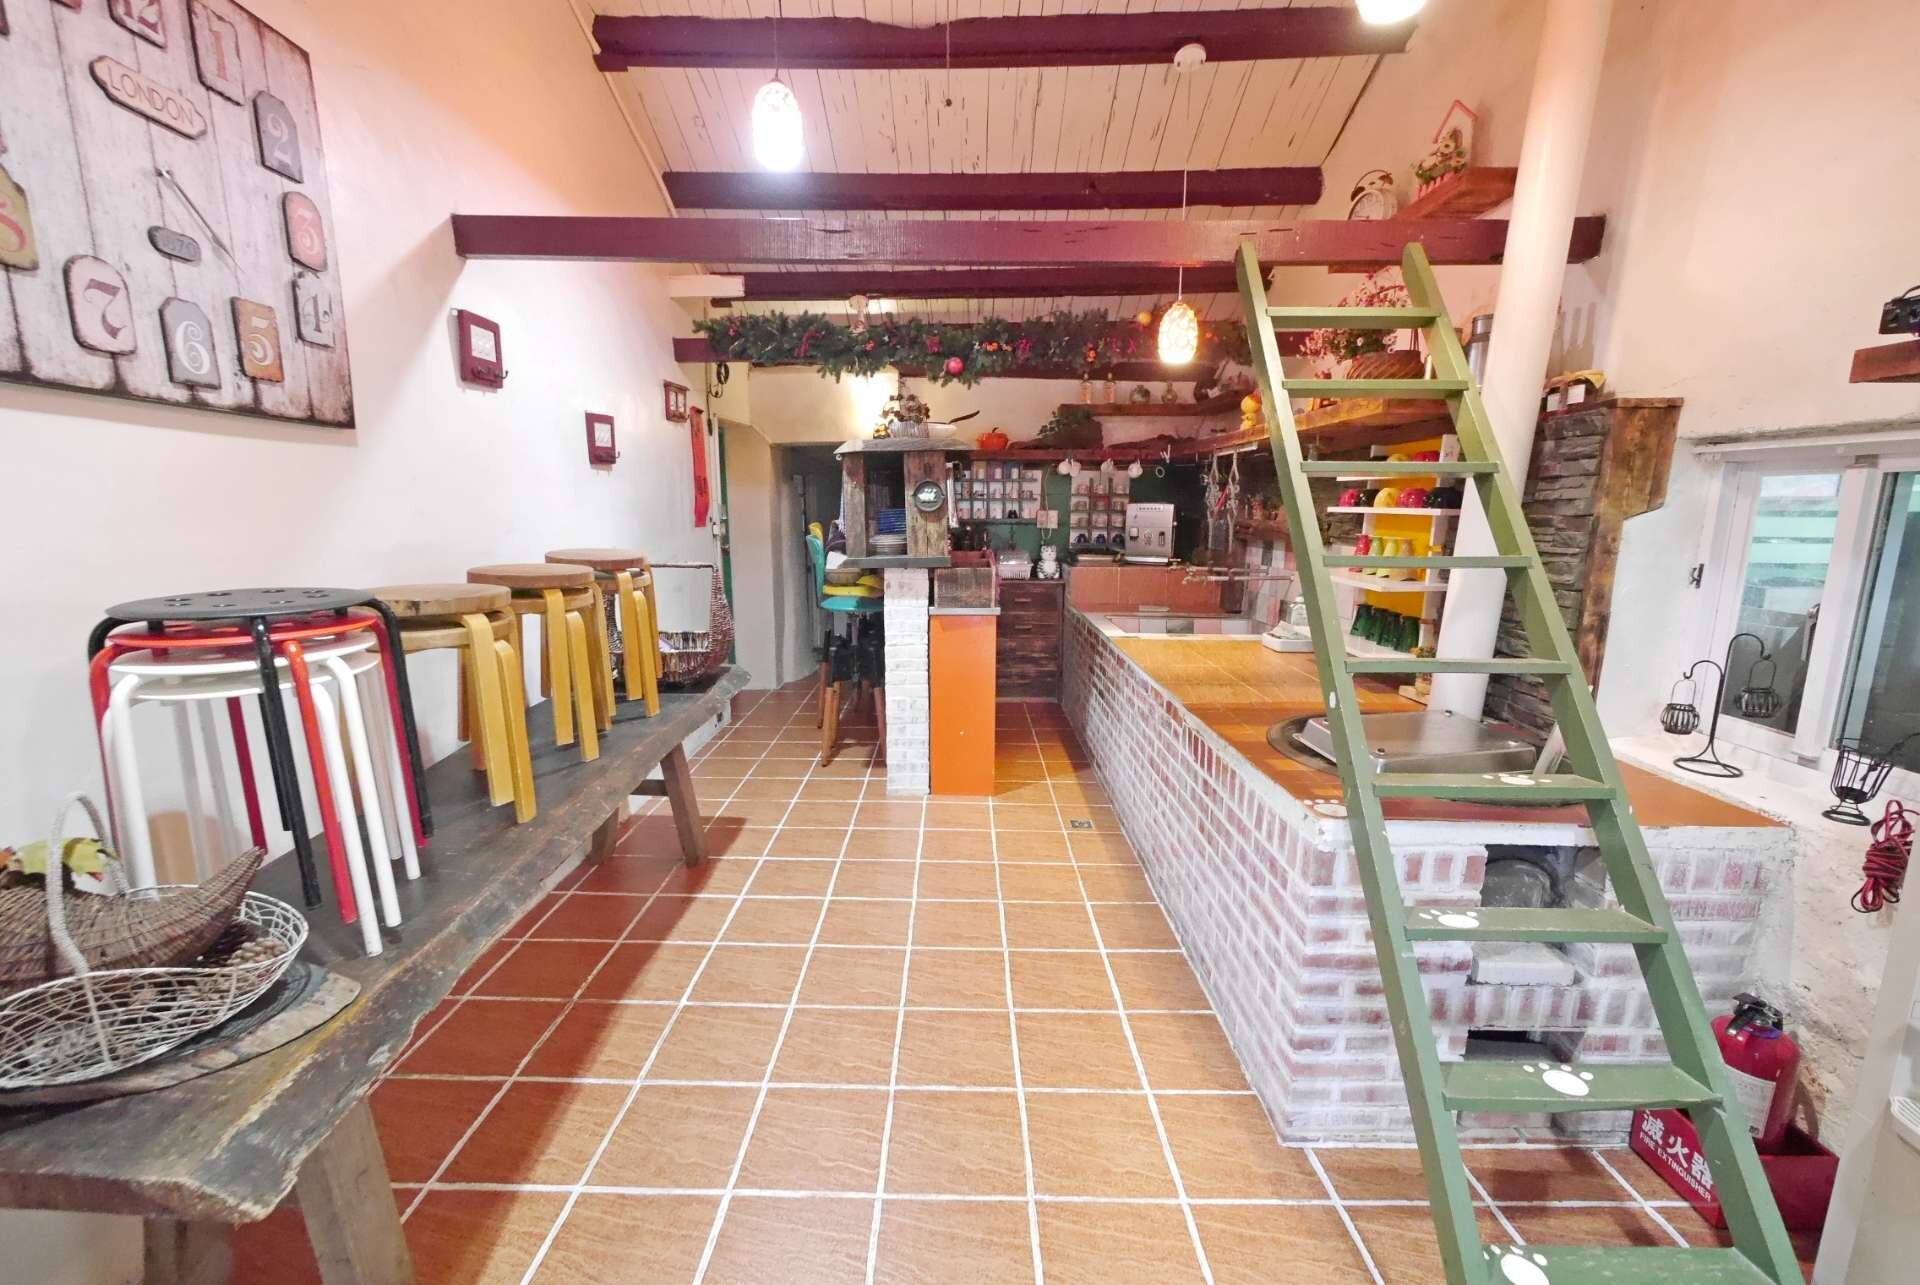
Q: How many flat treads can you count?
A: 9